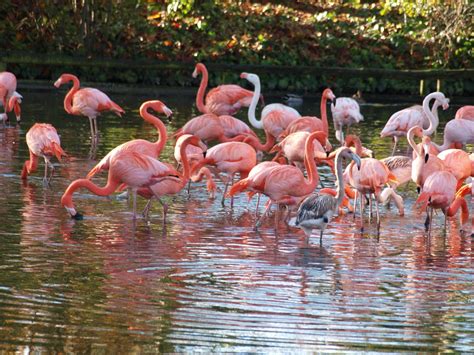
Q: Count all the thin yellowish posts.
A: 2